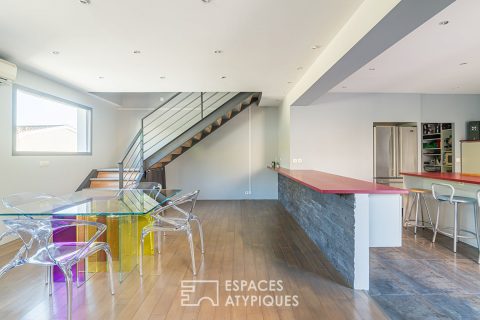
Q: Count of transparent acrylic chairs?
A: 4